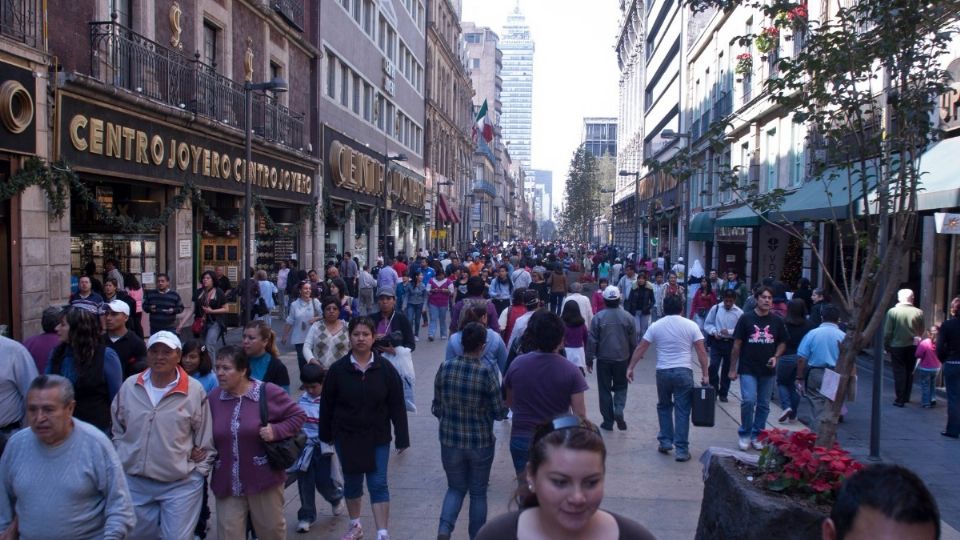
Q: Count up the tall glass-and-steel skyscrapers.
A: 1